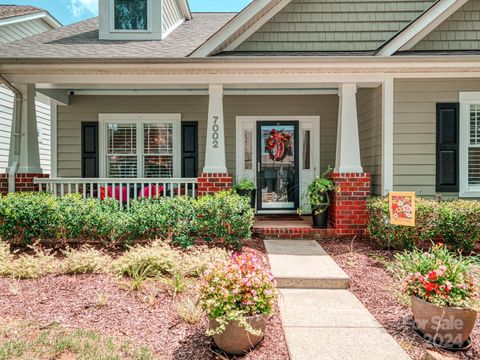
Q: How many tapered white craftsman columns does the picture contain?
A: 3